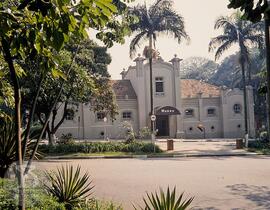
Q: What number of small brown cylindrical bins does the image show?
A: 2